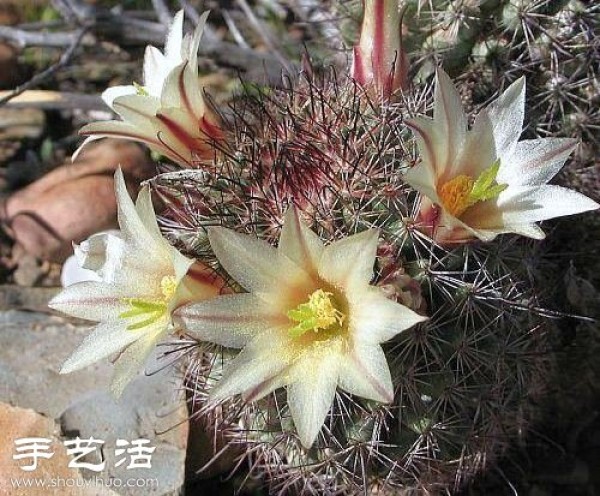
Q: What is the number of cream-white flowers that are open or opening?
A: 4